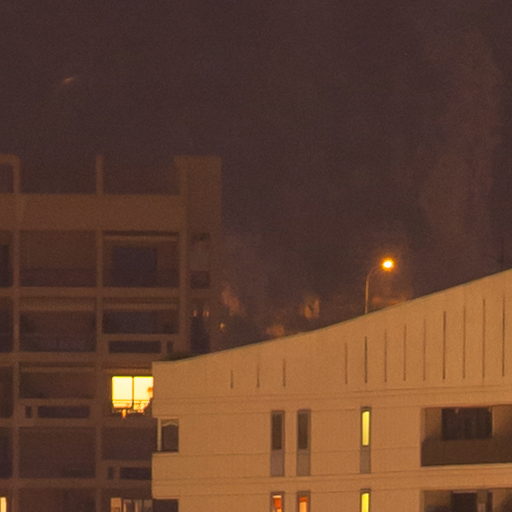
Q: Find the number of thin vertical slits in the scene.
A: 12